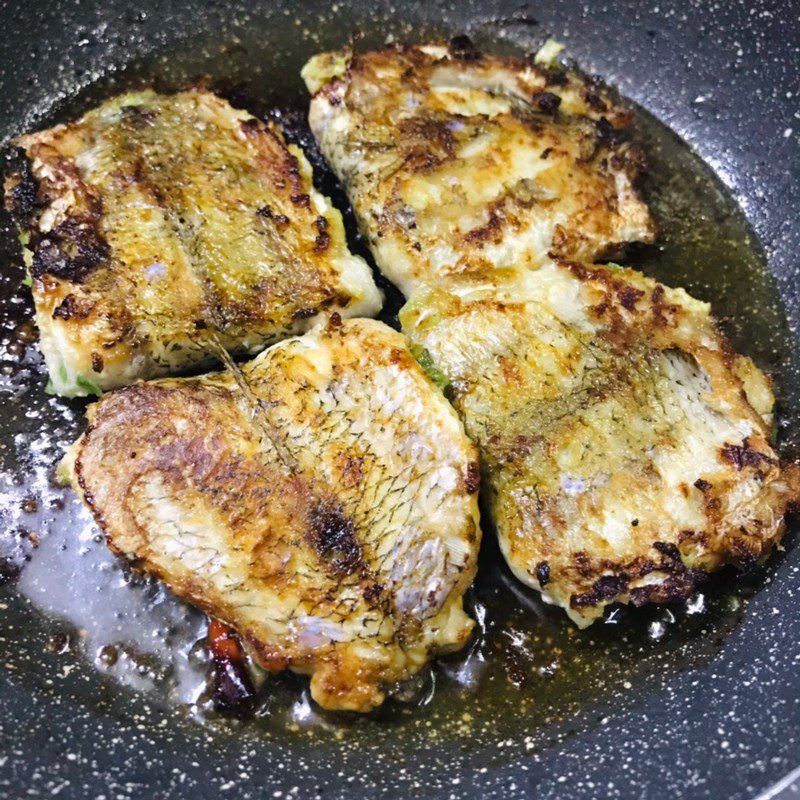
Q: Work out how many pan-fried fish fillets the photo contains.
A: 4